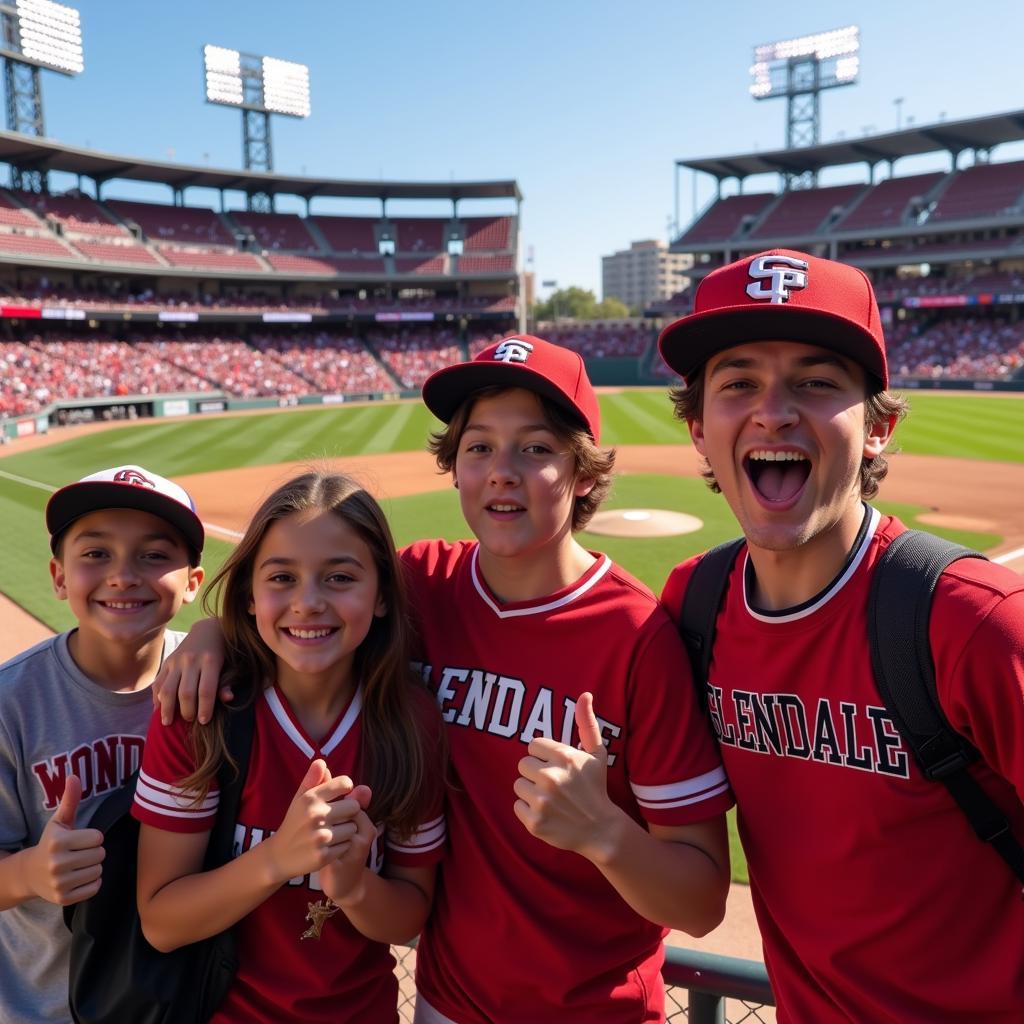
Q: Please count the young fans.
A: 4